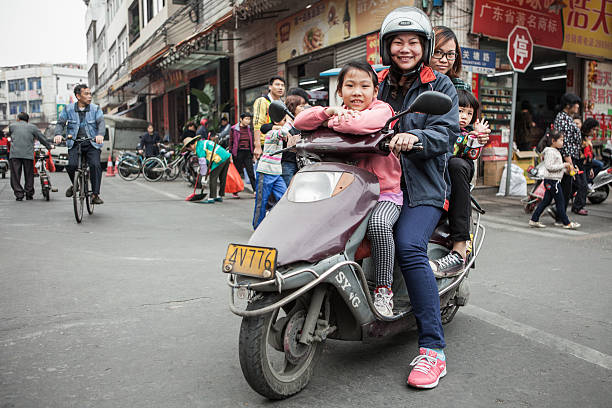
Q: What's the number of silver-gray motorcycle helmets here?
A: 1